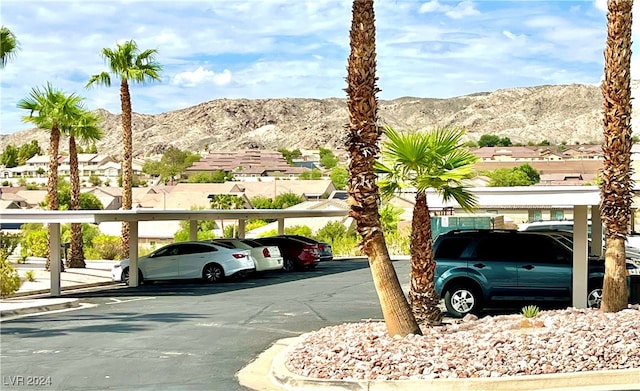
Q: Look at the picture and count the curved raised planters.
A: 1